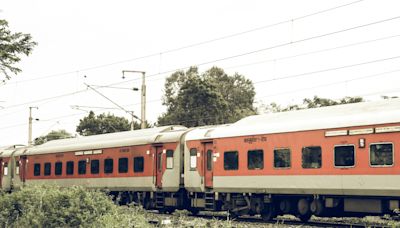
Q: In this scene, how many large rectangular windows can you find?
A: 15